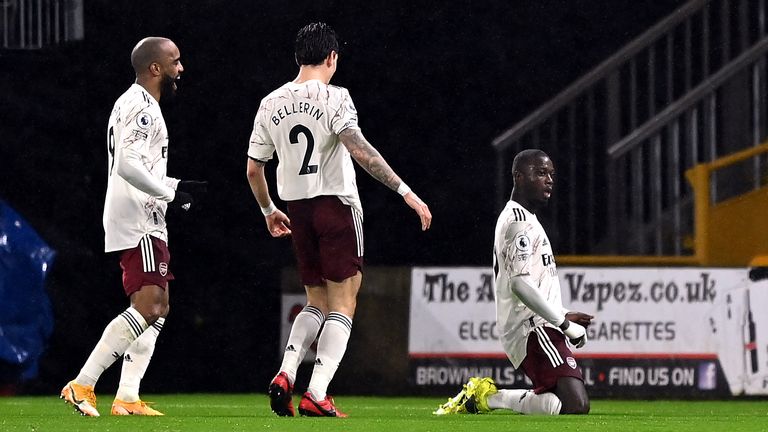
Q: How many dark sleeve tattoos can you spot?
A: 1